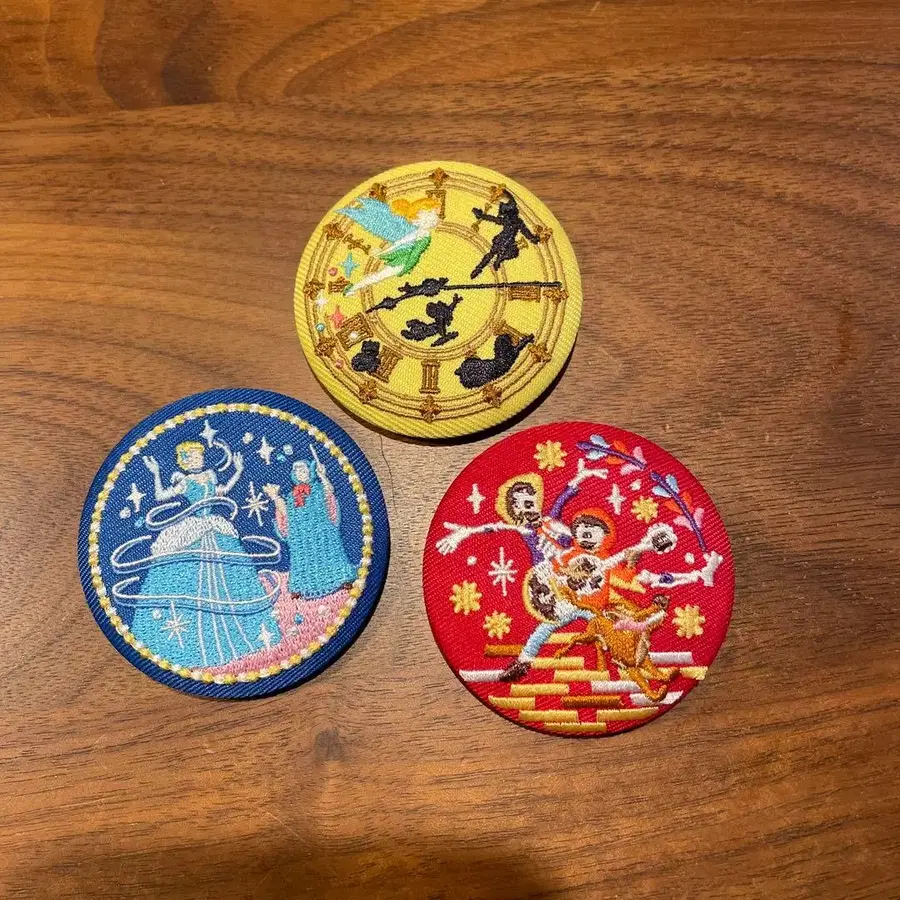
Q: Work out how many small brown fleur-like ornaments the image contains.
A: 12